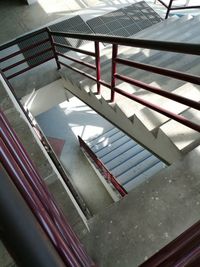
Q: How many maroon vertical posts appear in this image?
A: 4